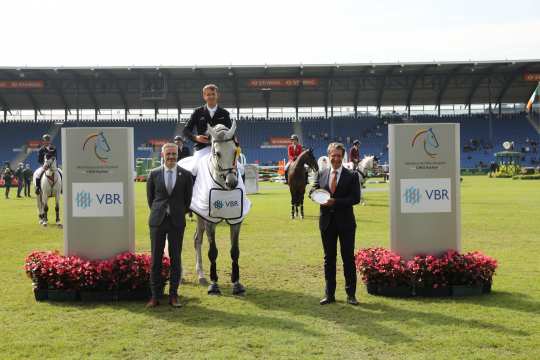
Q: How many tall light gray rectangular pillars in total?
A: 2